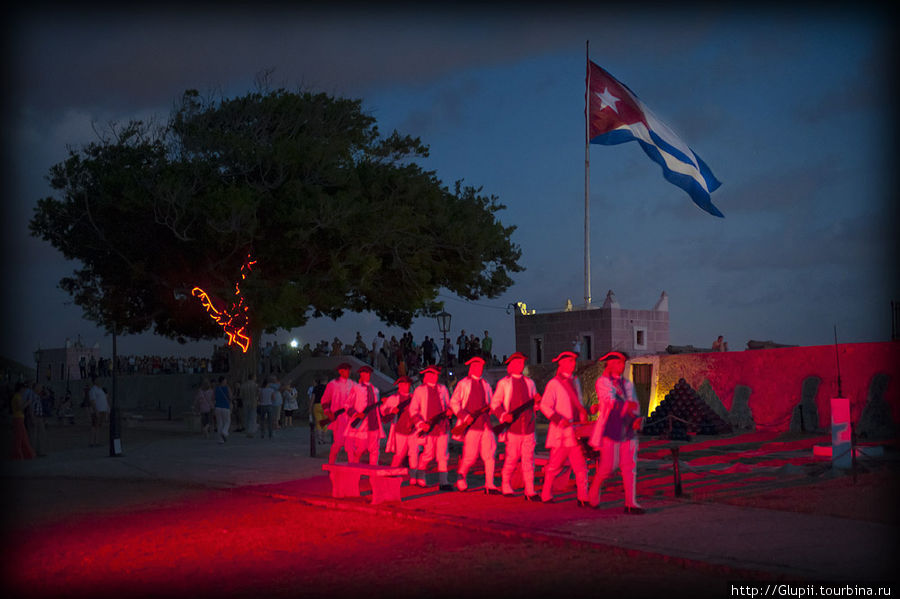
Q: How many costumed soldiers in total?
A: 8